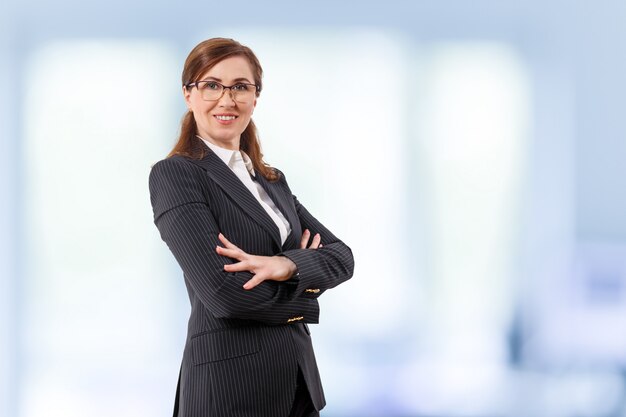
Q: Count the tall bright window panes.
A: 3